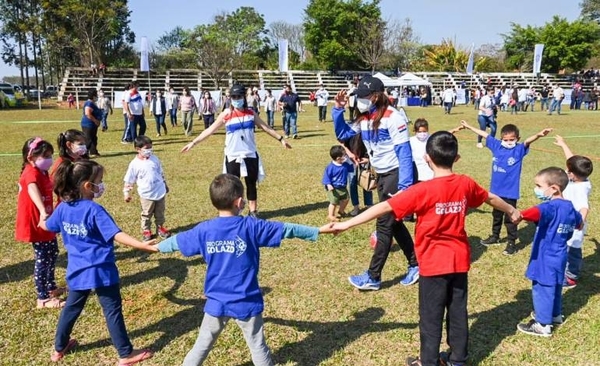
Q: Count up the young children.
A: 11